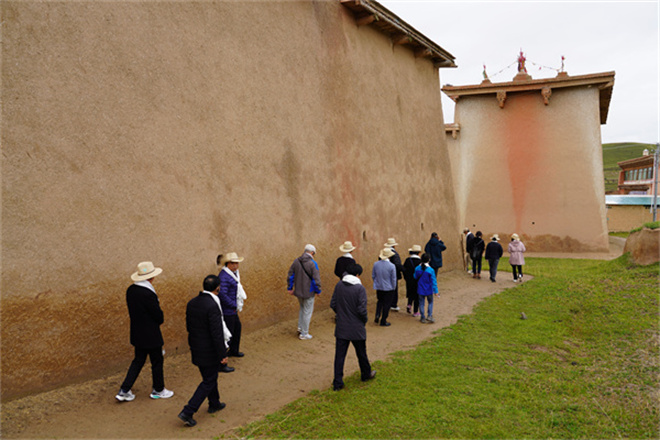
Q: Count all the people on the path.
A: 15